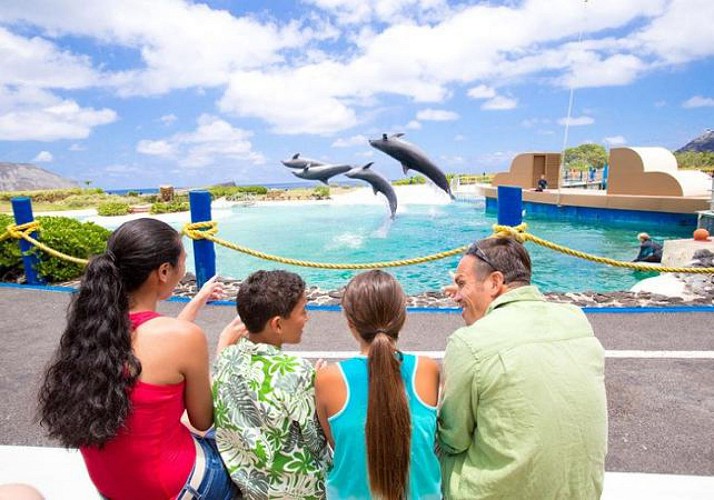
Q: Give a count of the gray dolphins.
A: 4